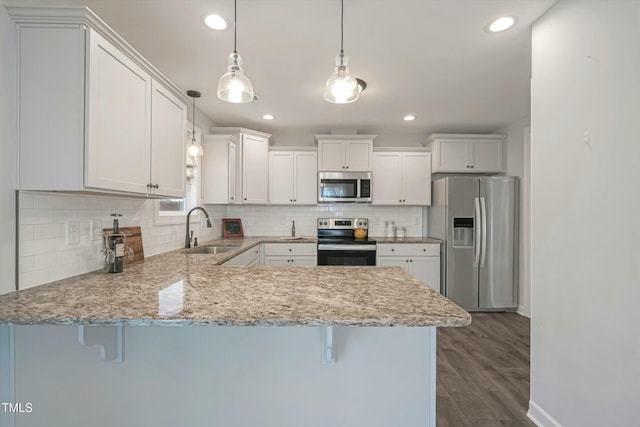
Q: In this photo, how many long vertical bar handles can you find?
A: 2